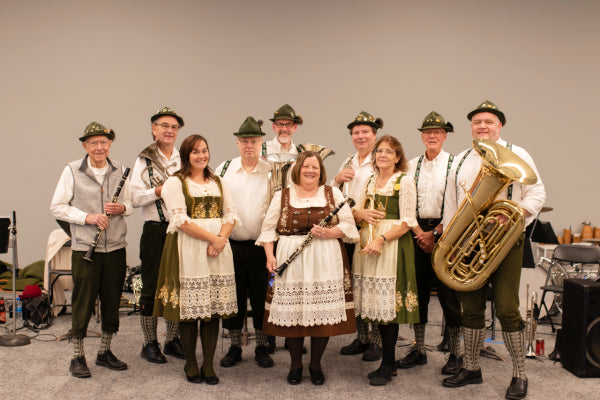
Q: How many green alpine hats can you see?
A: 7